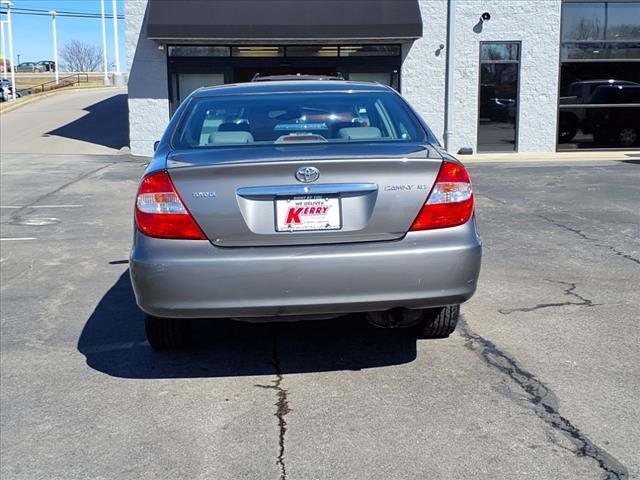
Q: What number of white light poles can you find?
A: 5